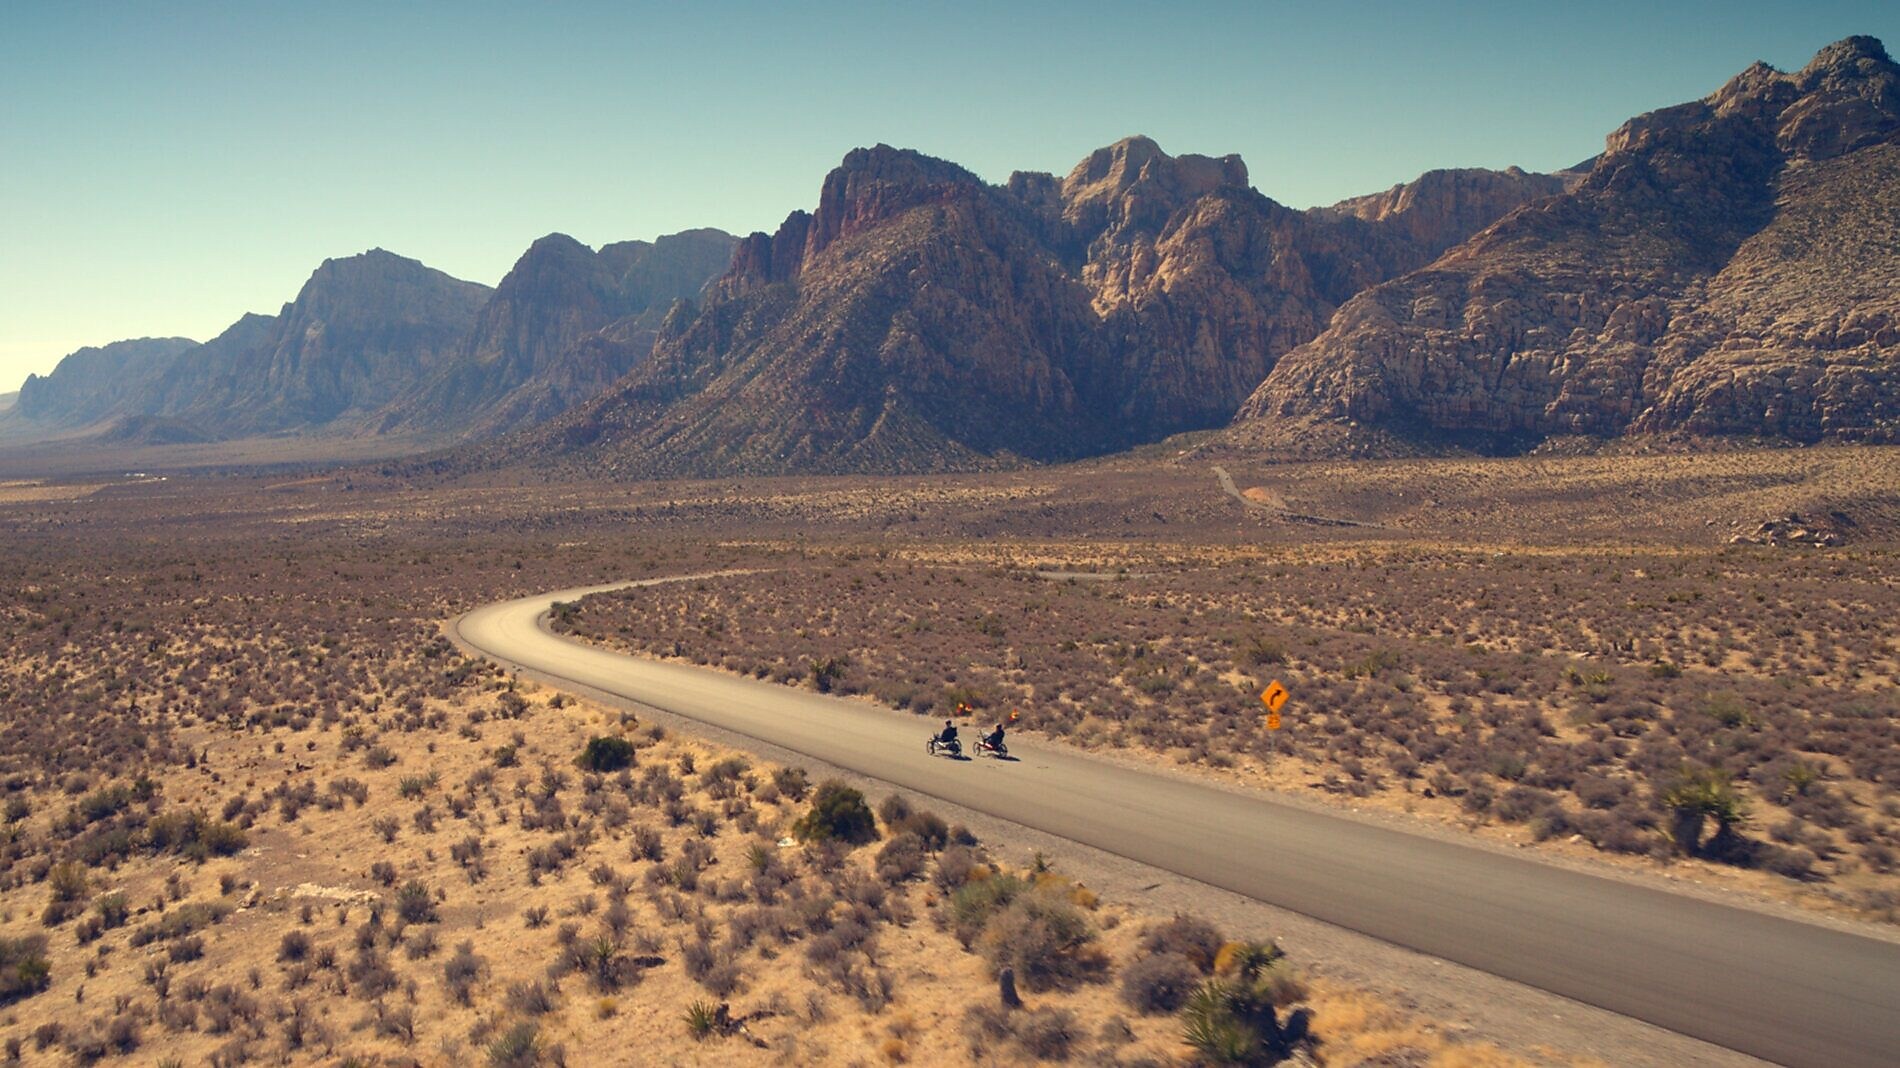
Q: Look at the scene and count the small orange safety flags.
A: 2